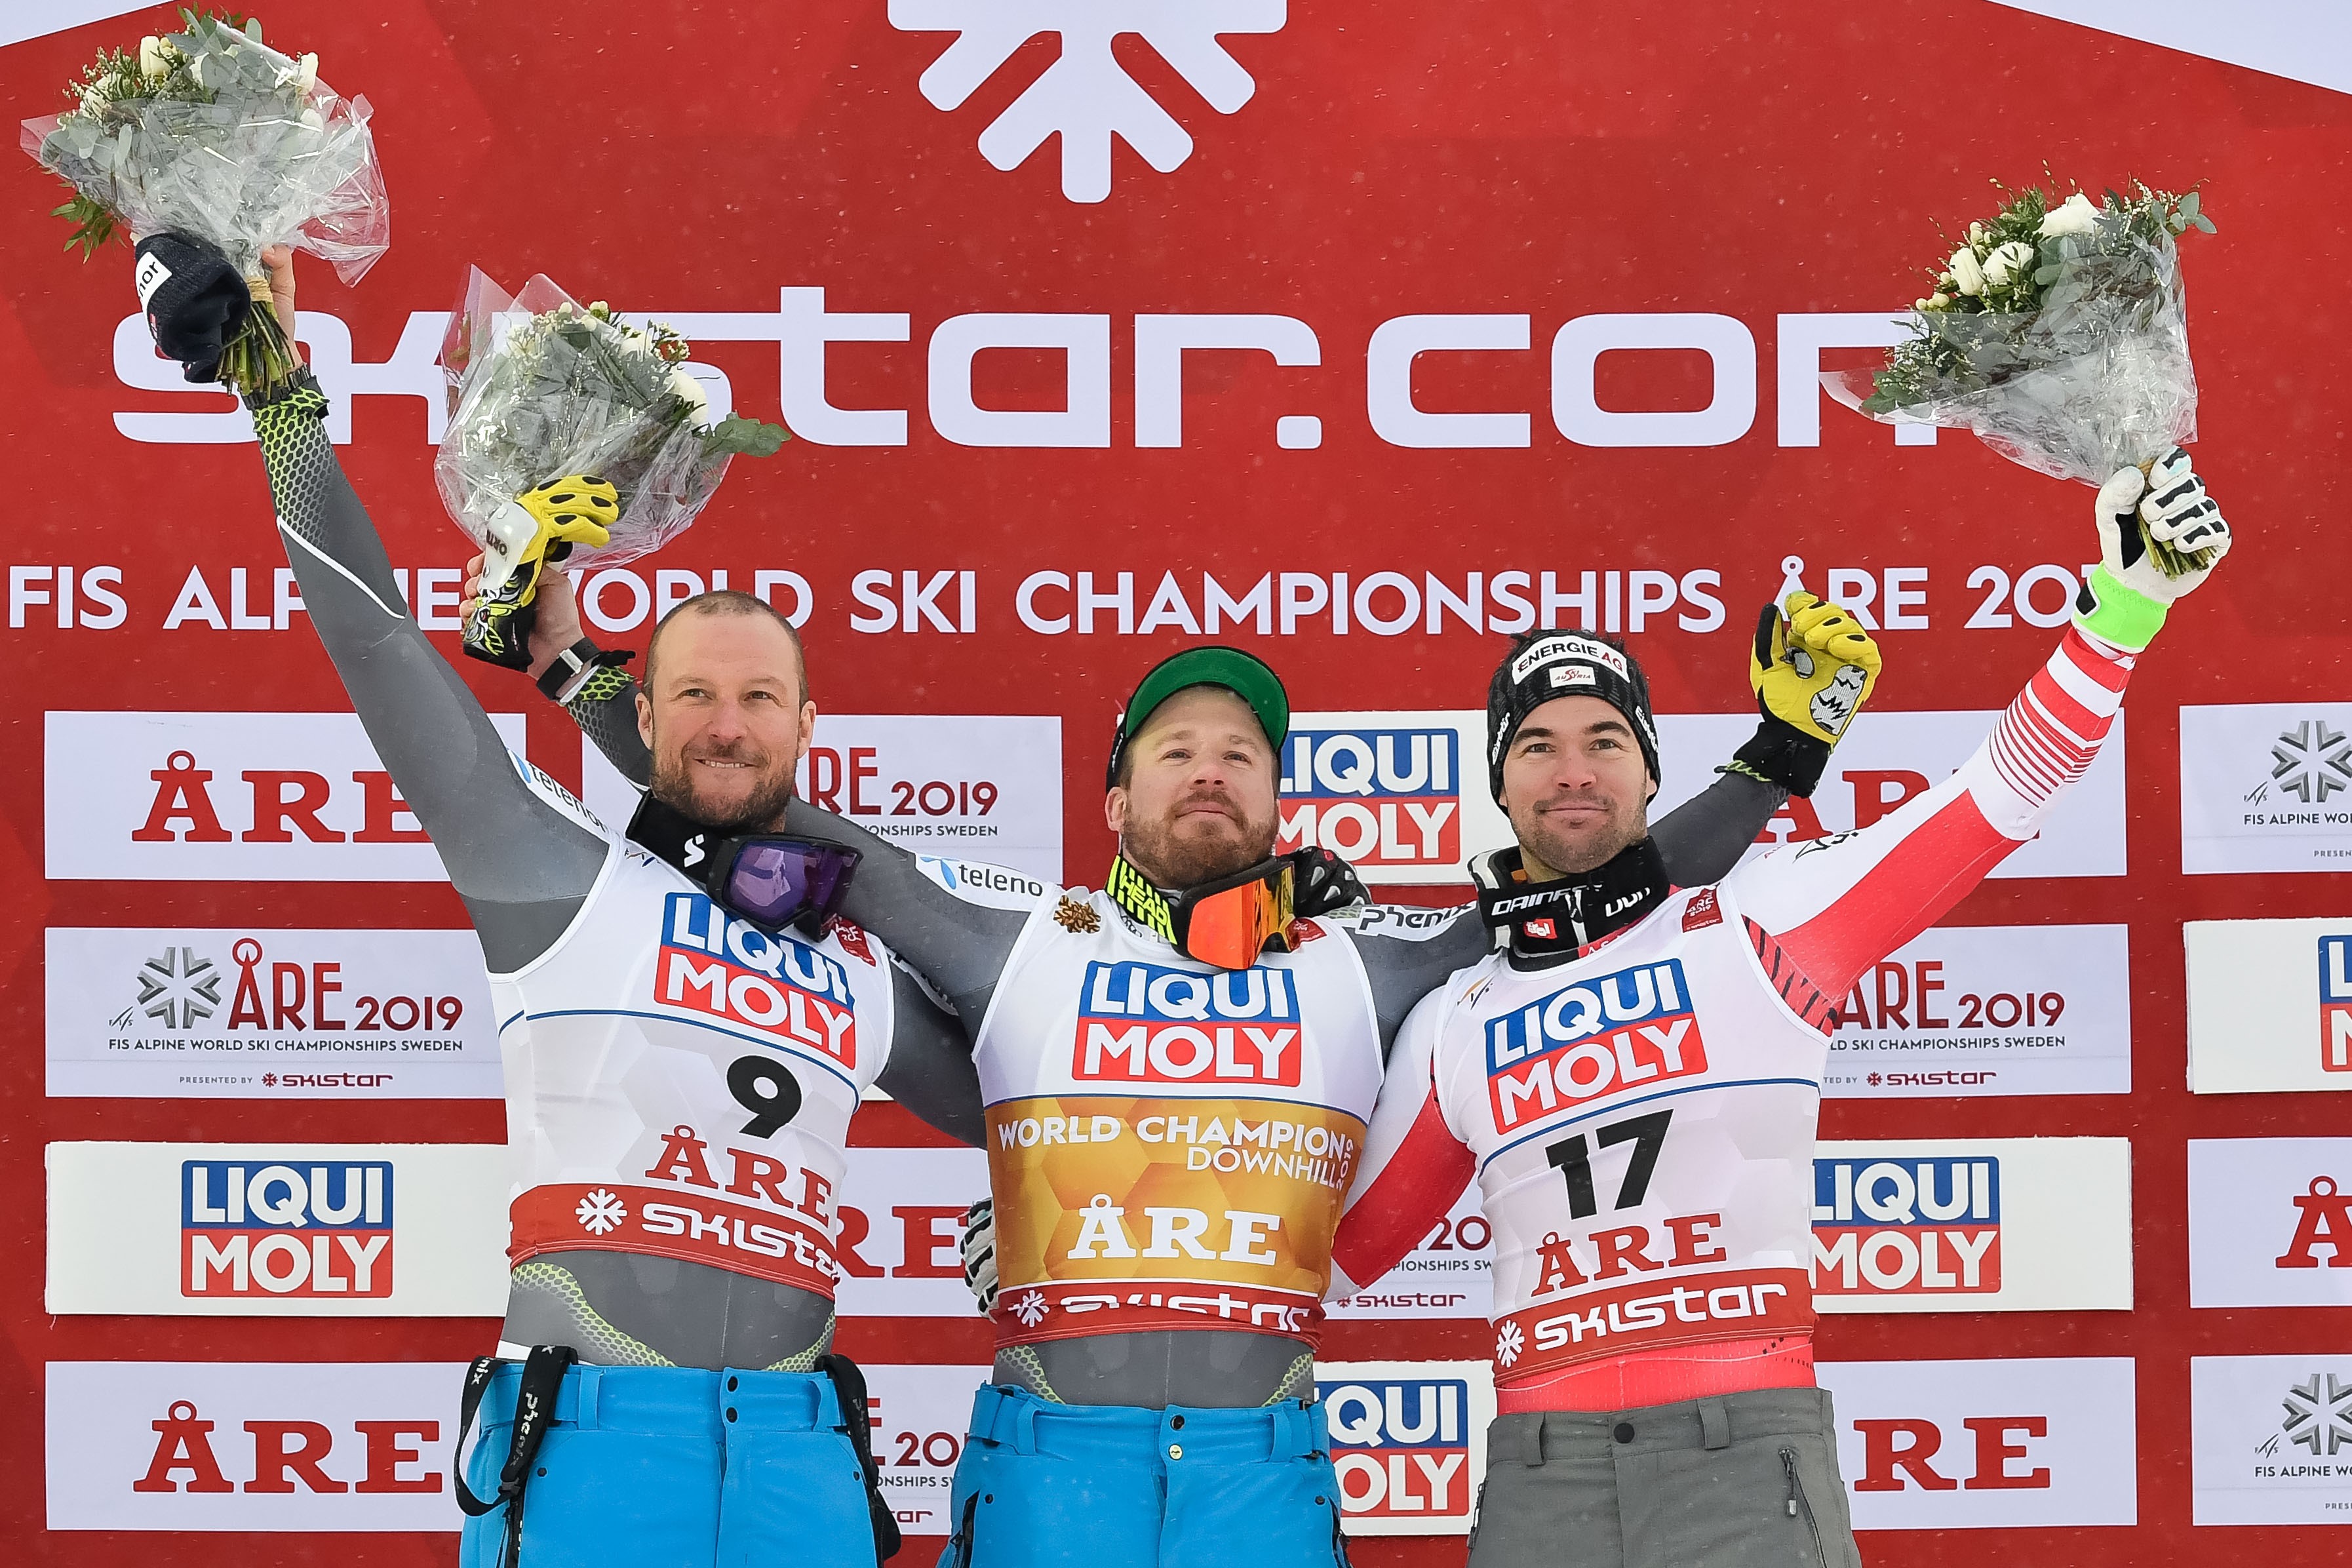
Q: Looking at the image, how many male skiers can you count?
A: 3